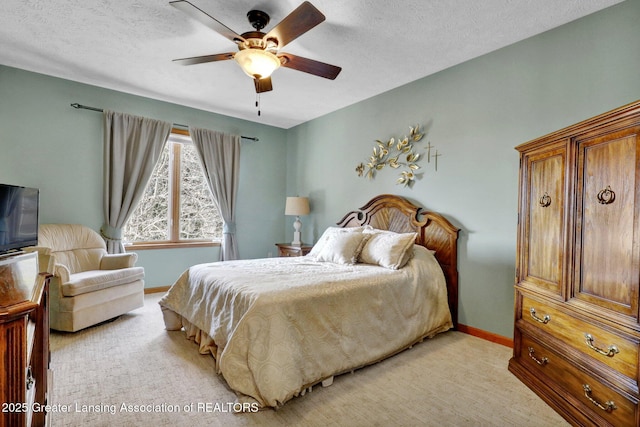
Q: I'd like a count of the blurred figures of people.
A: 0